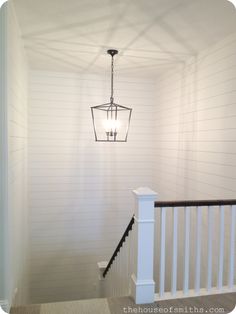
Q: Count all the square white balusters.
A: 7